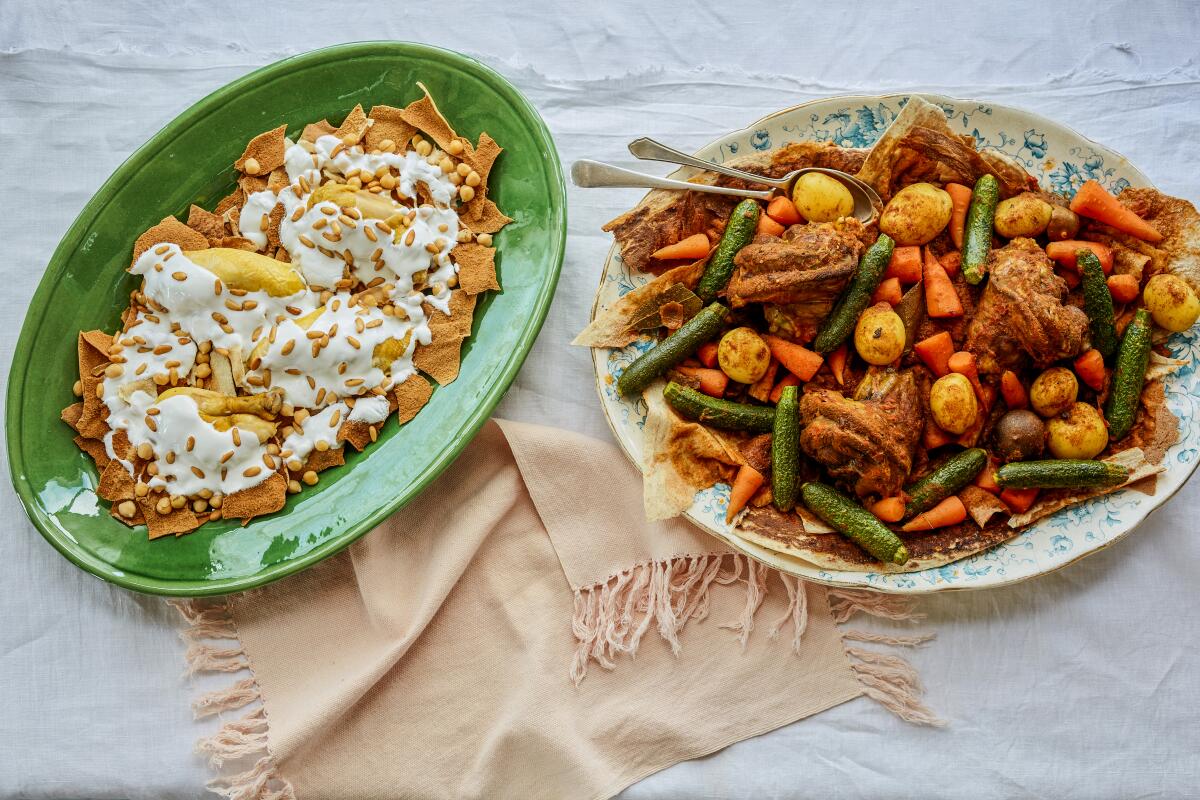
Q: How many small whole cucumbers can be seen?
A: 11